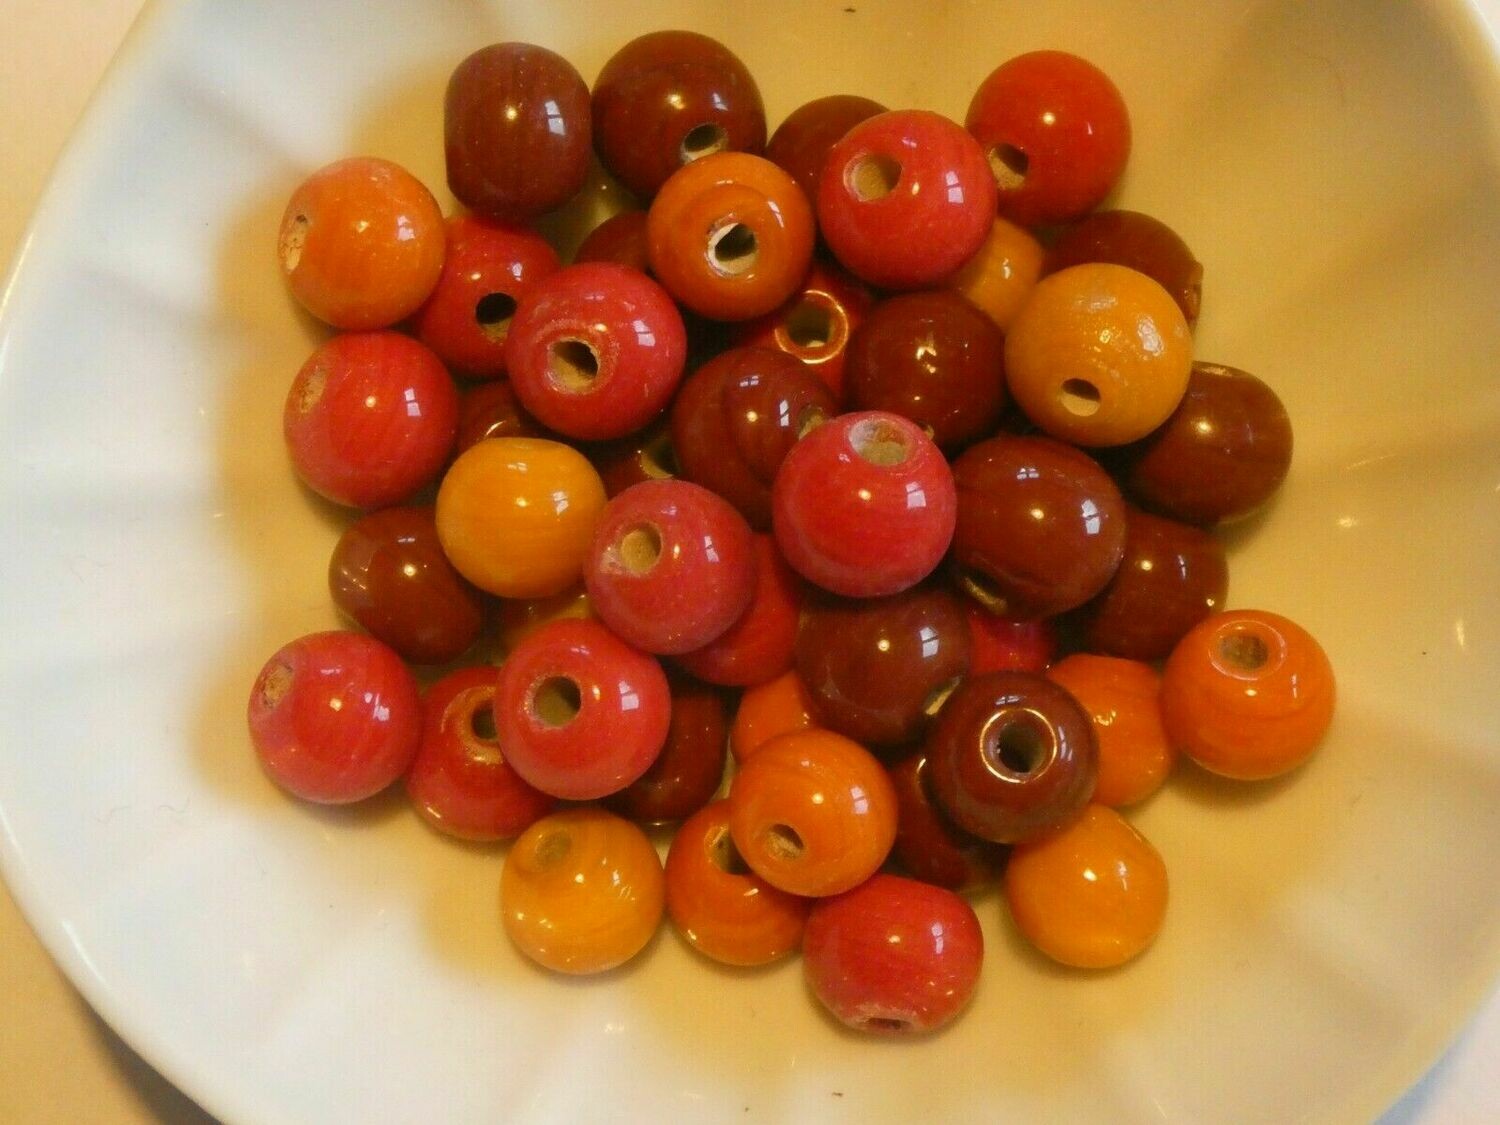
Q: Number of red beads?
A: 14